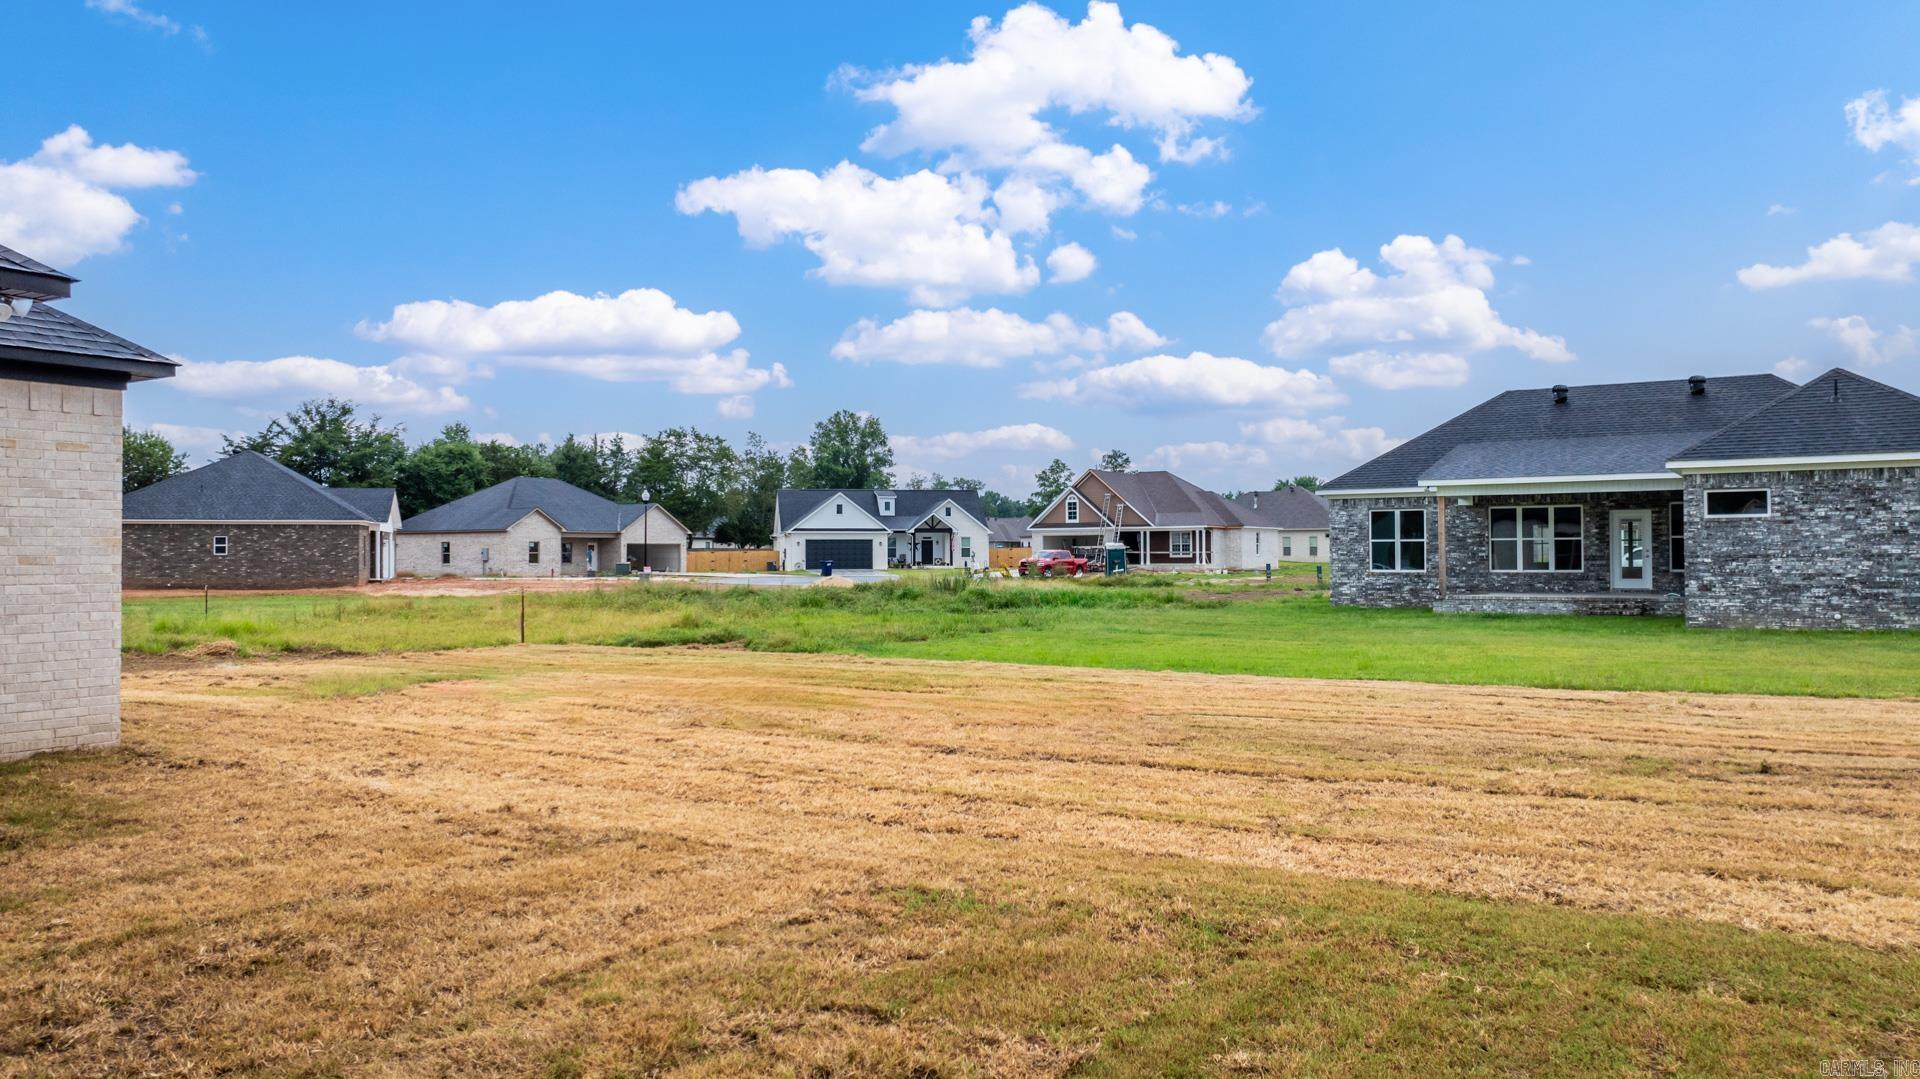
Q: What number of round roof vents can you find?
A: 2